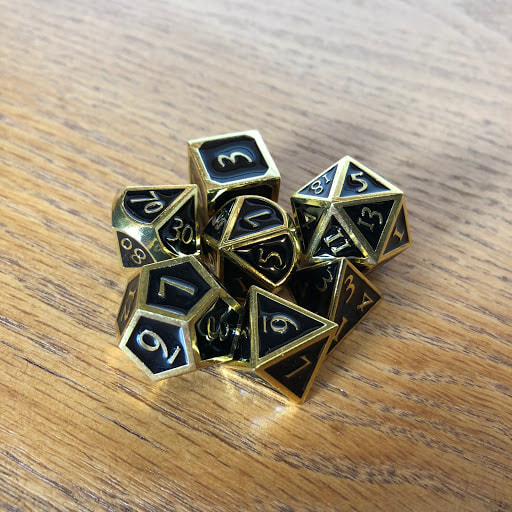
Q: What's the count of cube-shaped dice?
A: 1